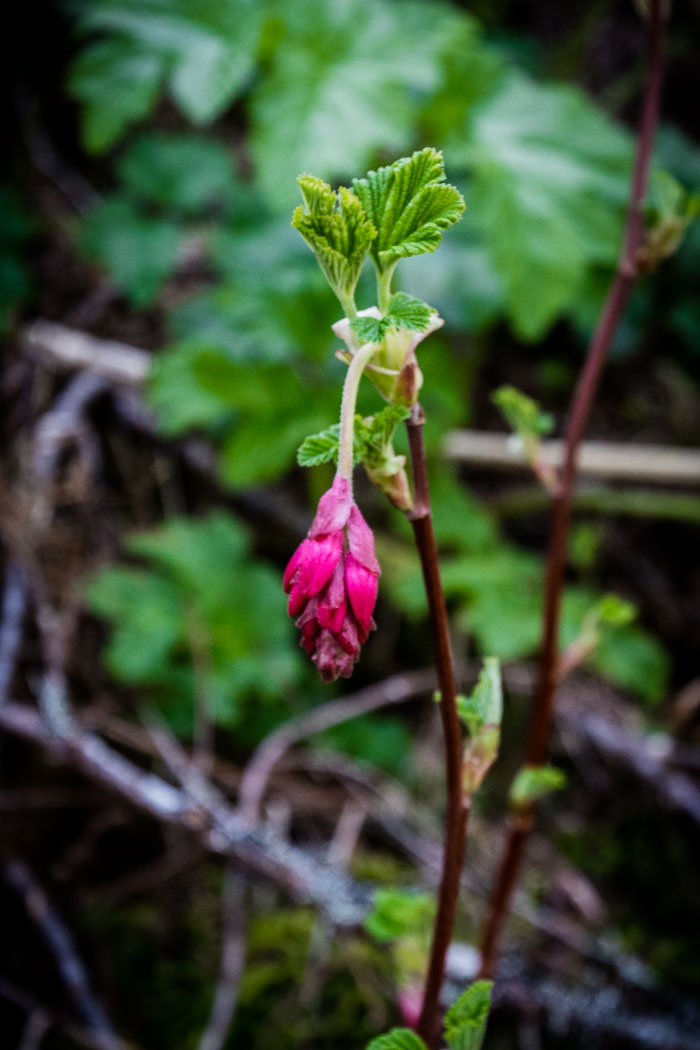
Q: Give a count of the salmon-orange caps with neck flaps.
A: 0